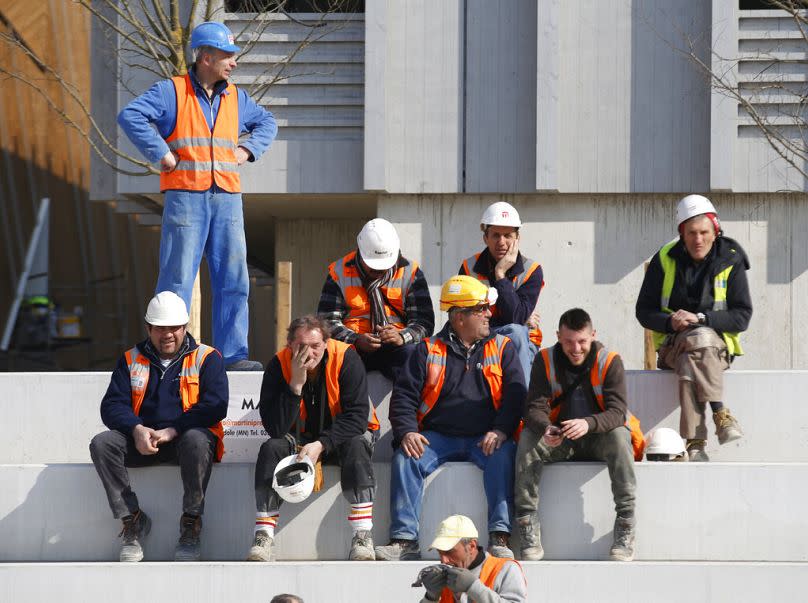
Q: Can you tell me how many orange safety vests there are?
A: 8